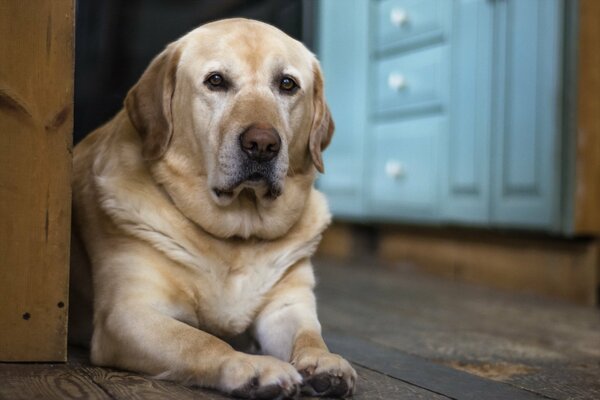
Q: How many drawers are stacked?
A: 3